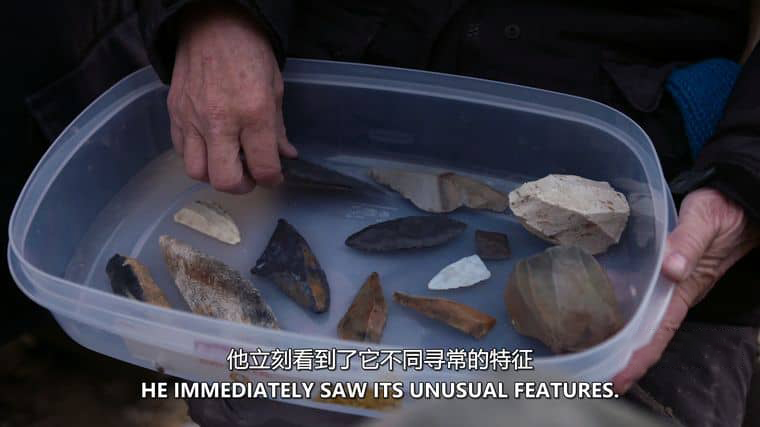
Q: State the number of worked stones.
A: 13